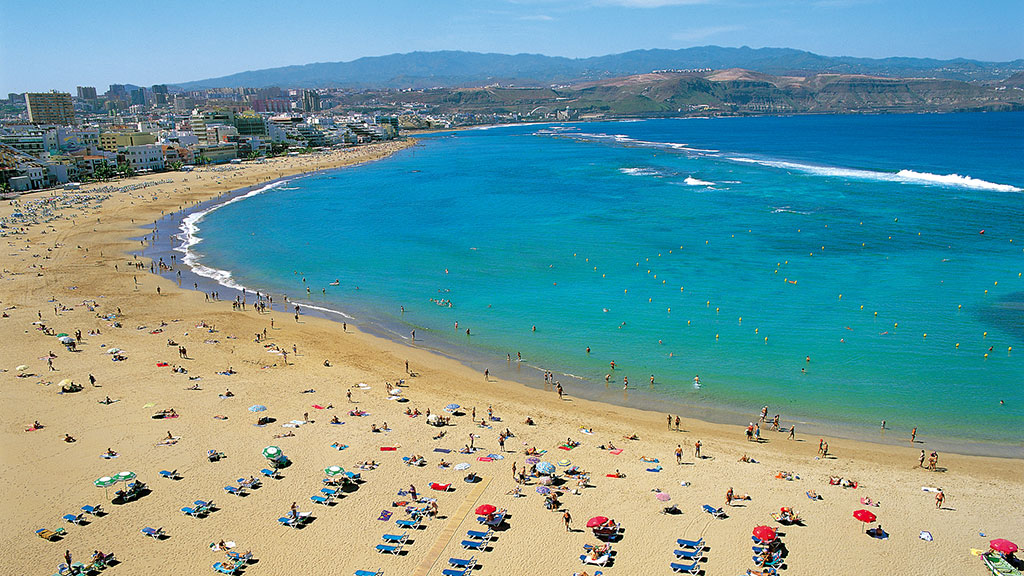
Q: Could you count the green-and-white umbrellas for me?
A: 4